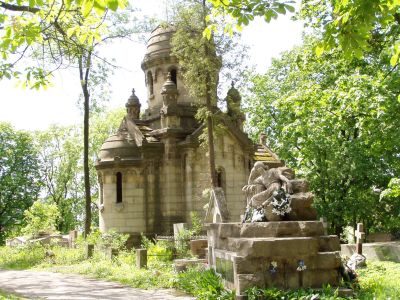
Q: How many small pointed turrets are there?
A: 3